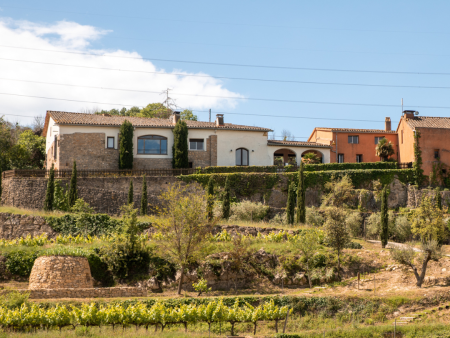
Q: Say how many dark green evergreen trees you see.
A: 11